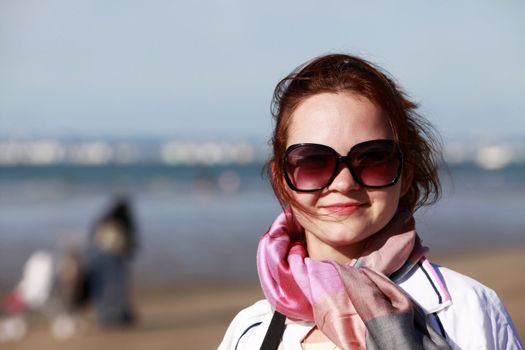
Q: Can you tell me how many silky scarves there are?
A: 1